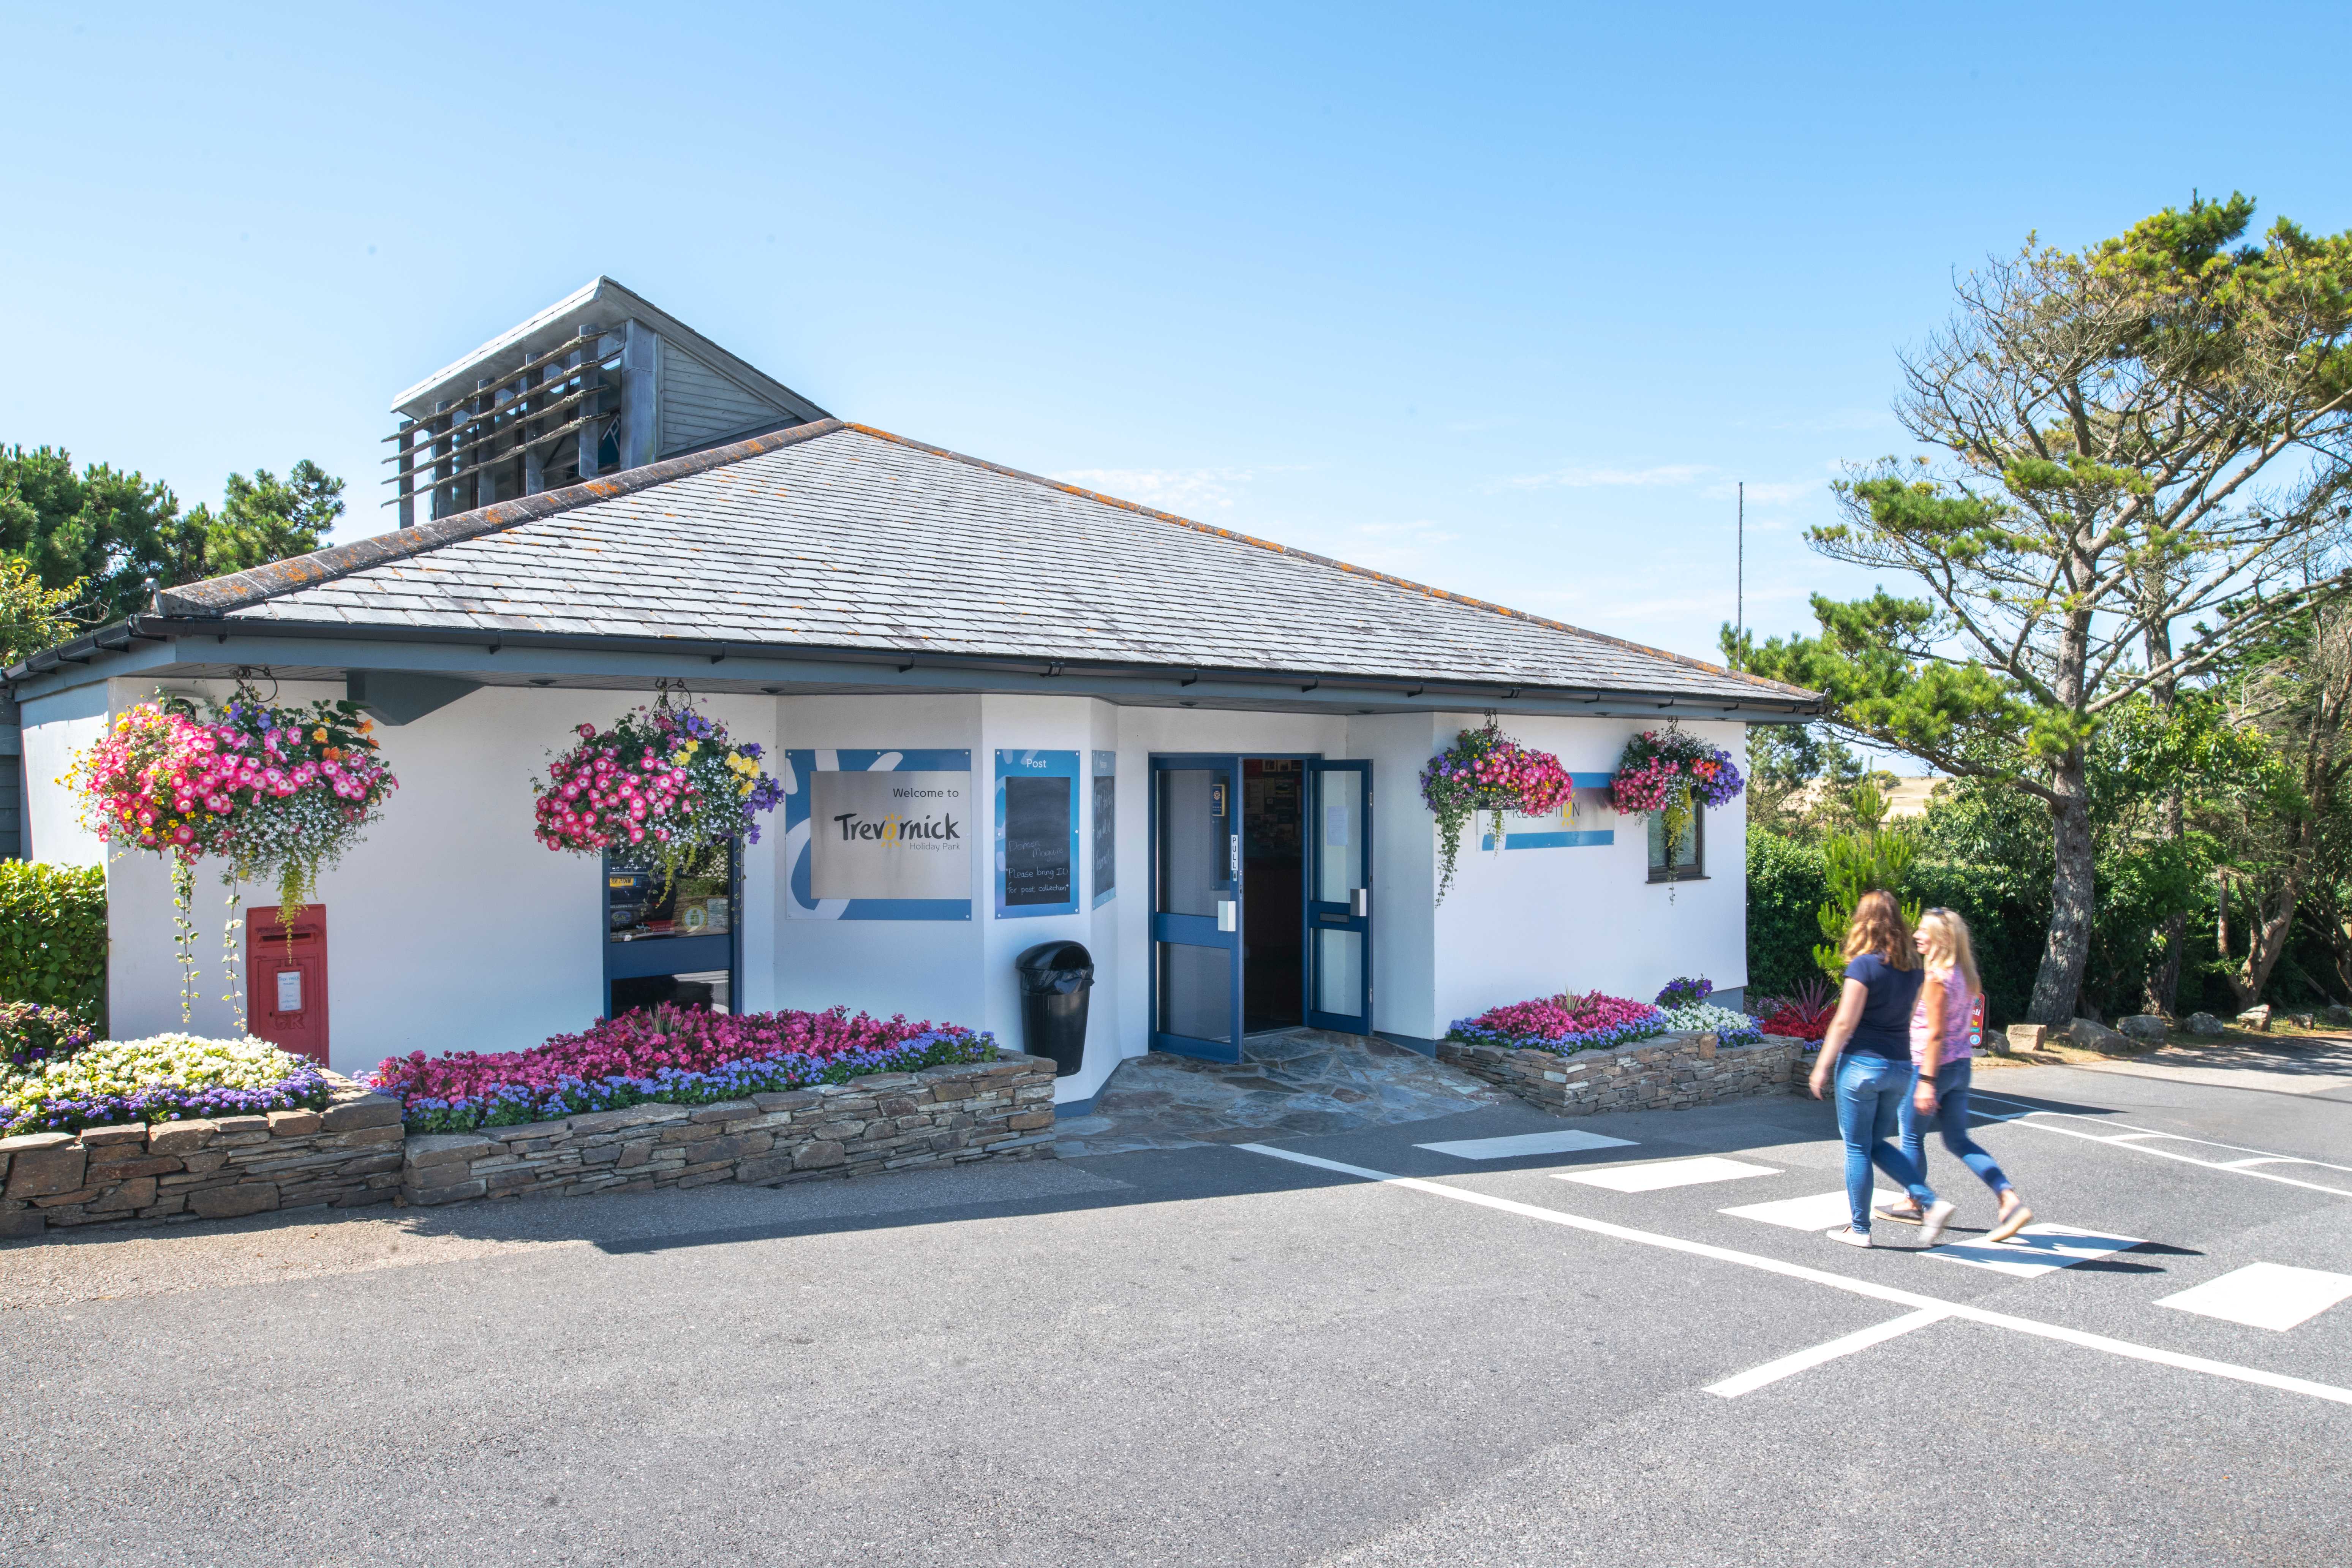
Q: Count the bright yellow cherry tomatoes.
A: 0